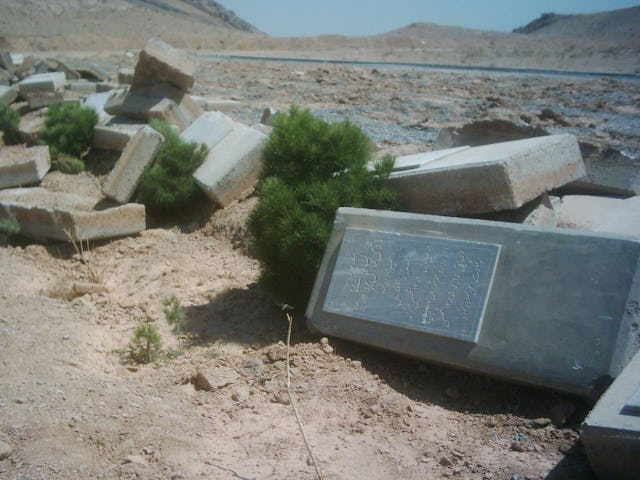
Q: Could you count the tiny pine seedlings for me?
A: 2